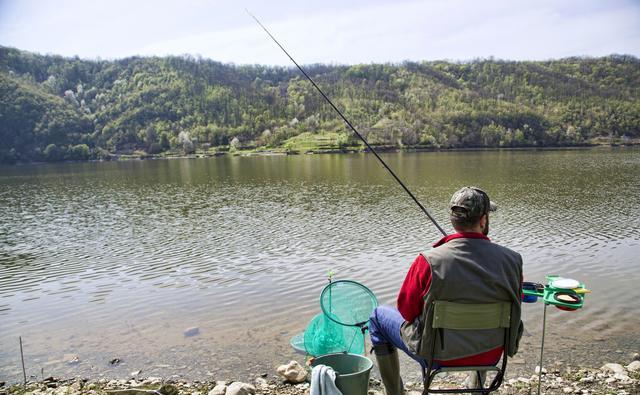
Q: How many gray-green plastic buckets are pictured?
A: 1